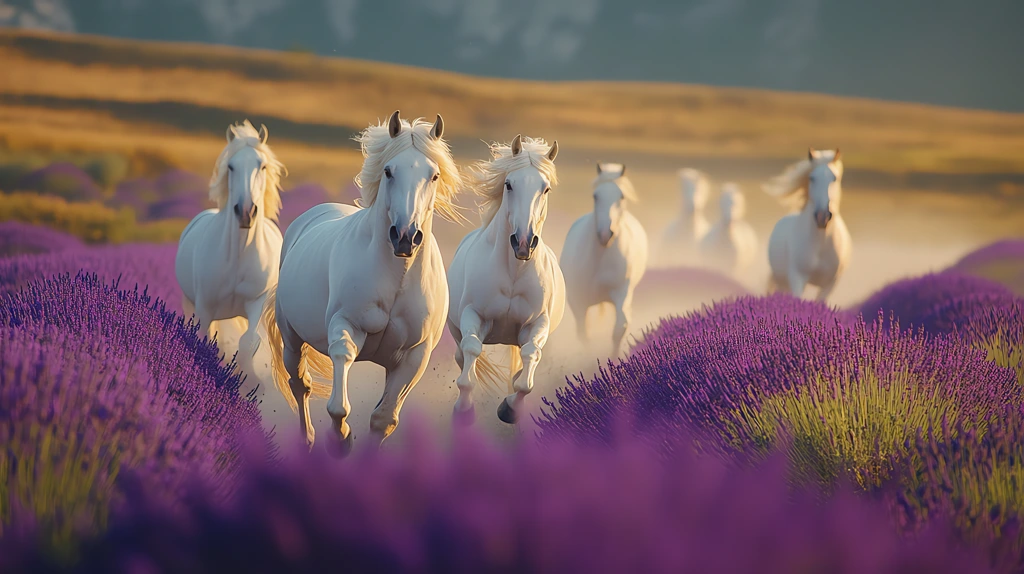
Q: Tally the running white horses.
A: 7